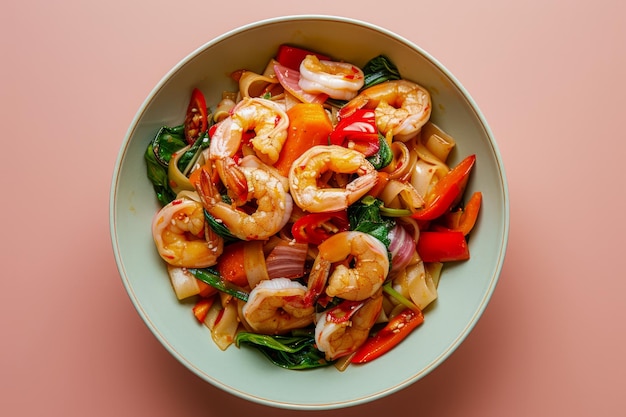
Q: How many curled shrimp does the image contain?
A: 9